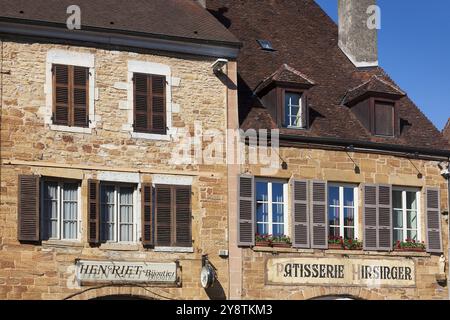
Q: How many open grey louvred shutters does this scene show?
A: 6